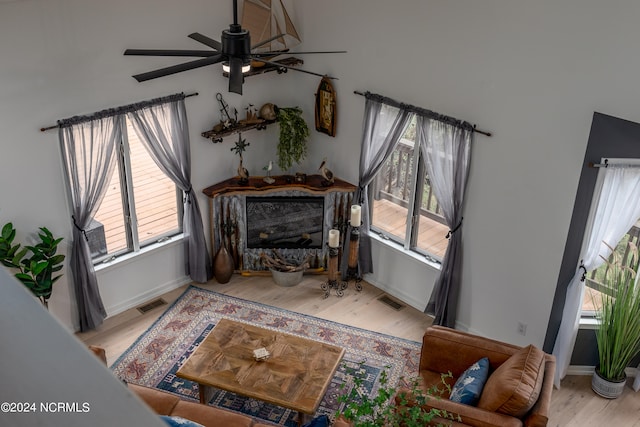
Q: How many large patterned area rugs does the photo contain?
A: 1